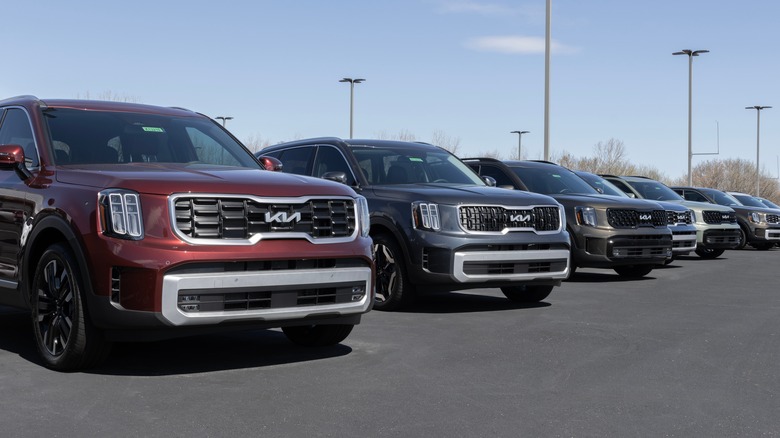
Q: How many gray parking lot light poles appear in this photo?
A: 6